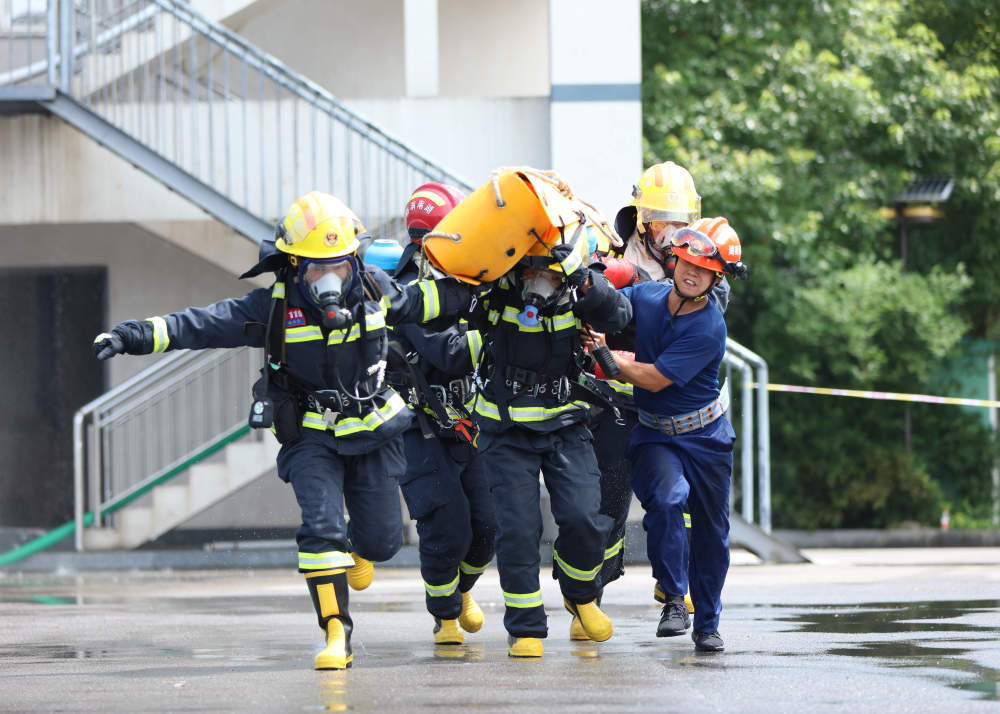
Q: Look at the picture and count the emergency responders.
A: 5